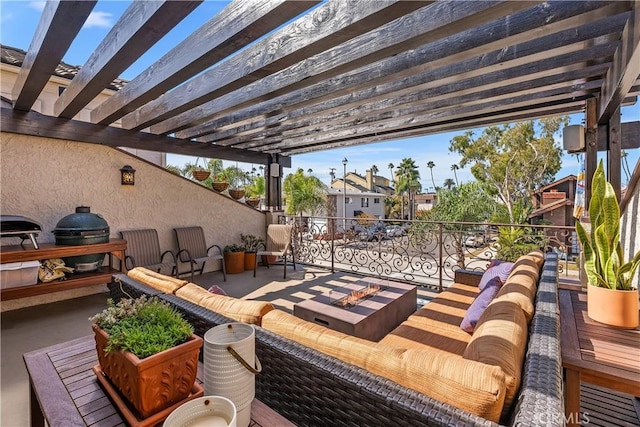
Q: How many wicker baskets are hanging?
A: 4